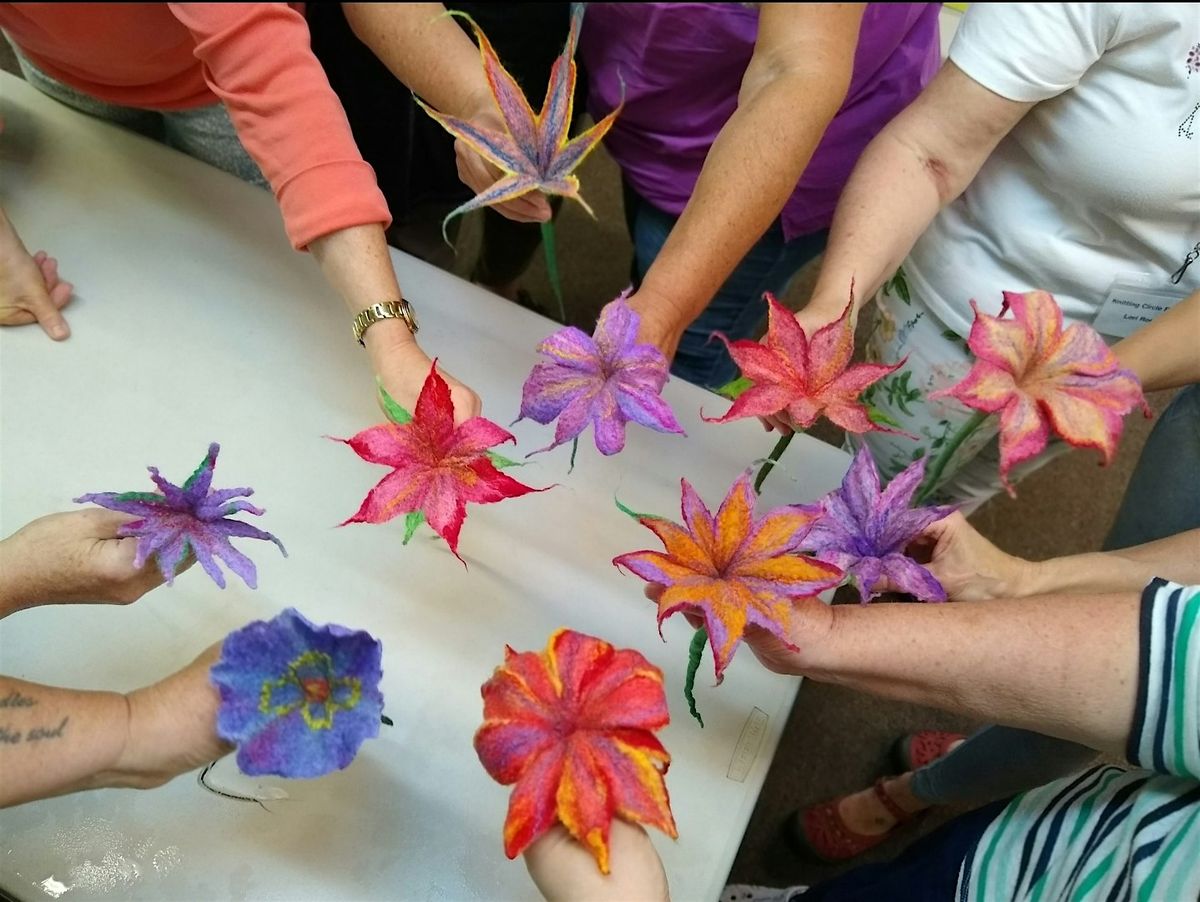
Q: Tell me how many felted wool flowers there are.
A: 10